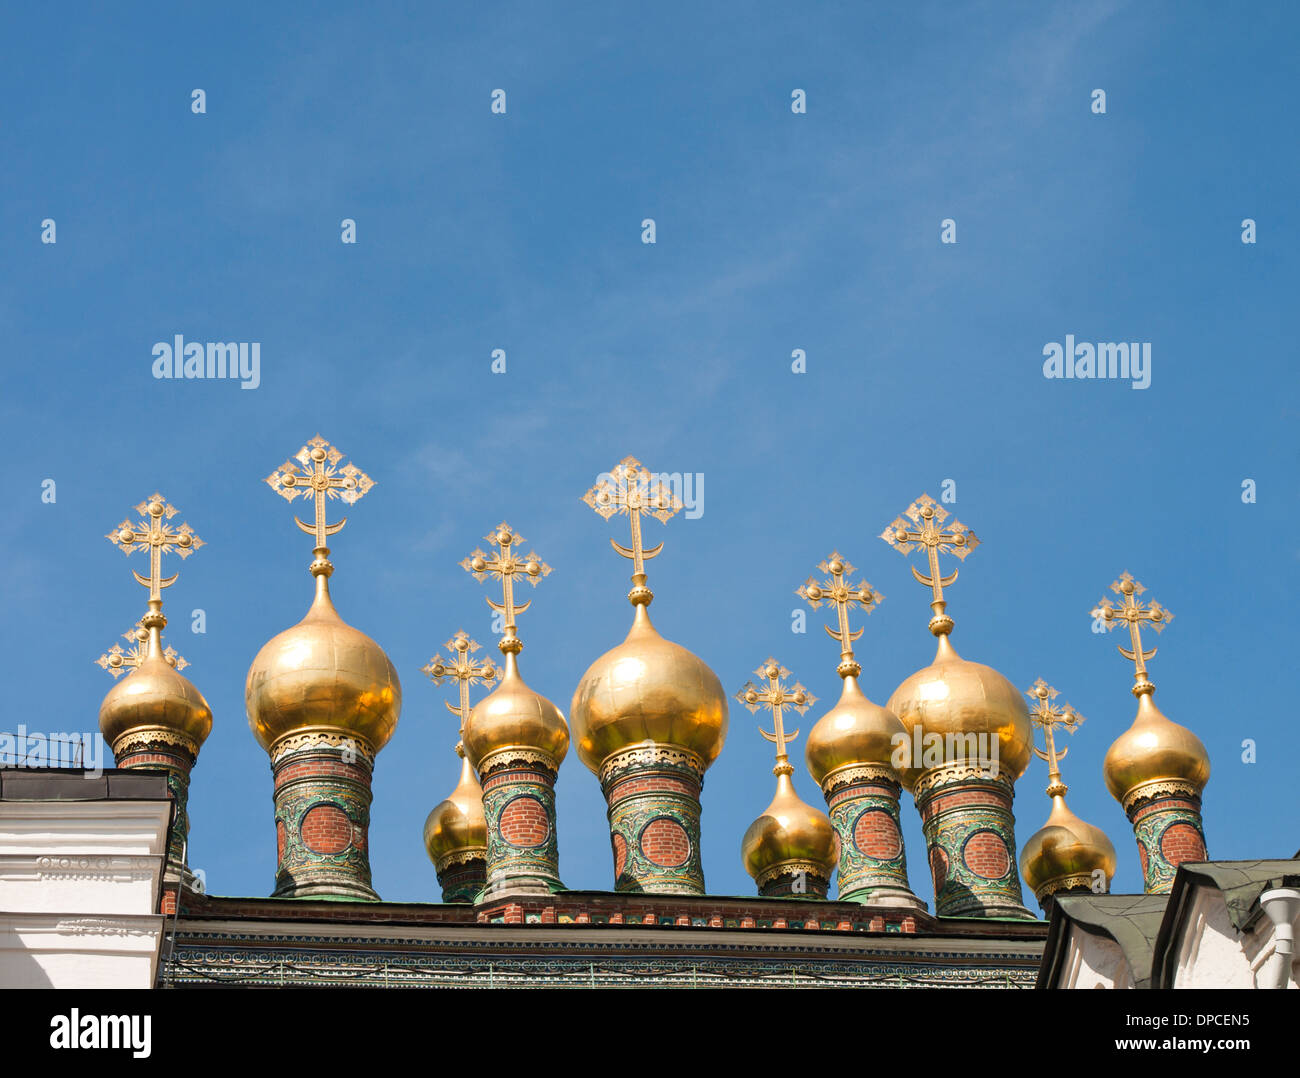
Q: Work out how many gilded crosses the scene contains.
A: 11